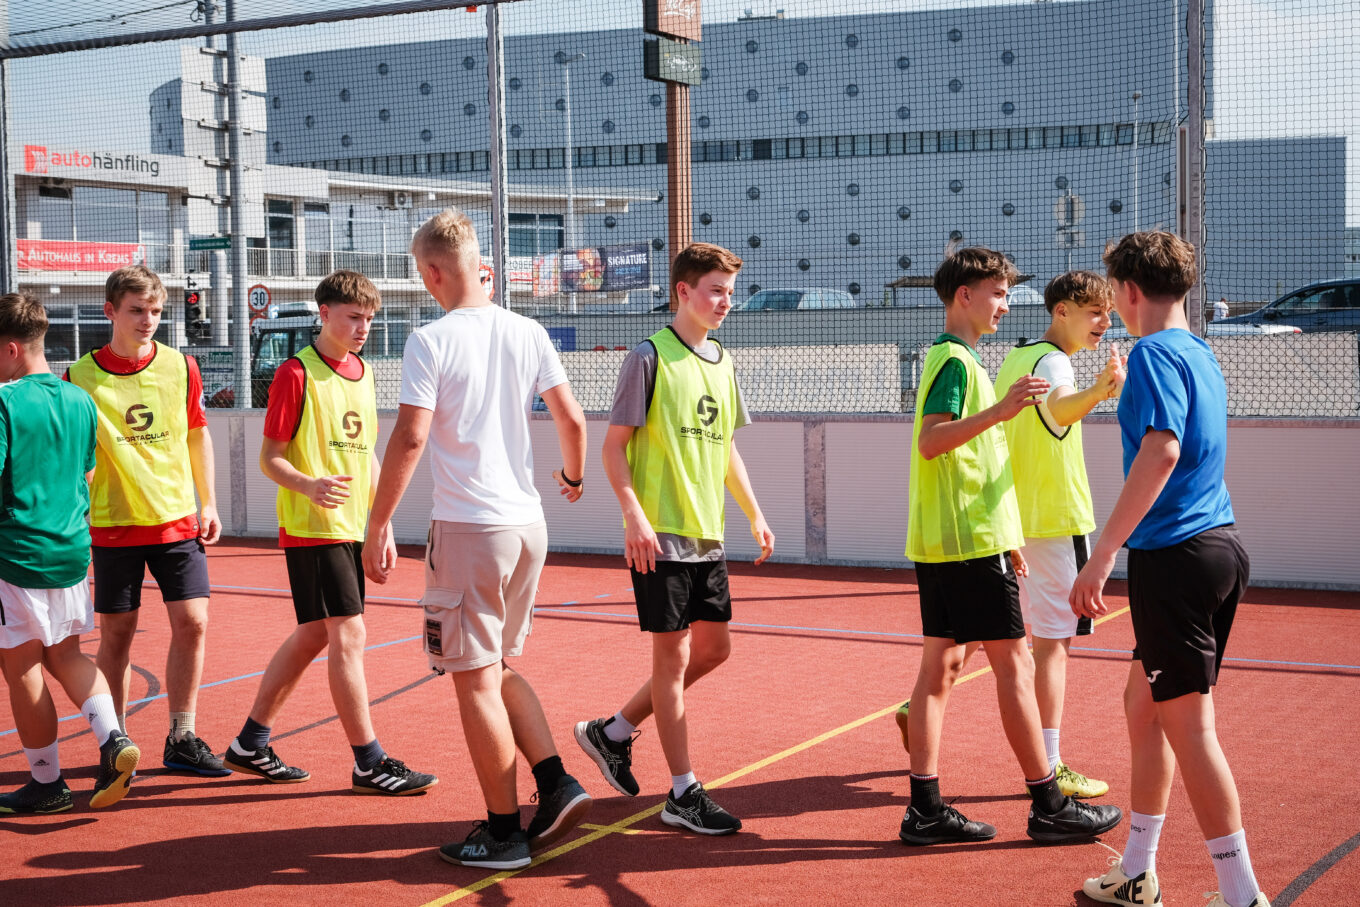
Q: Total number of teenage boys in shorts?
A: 8